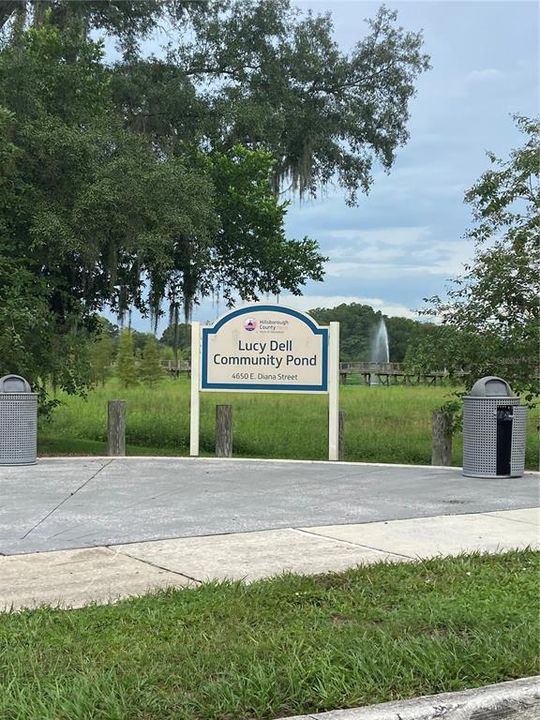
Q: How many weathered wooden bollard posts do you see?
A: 4